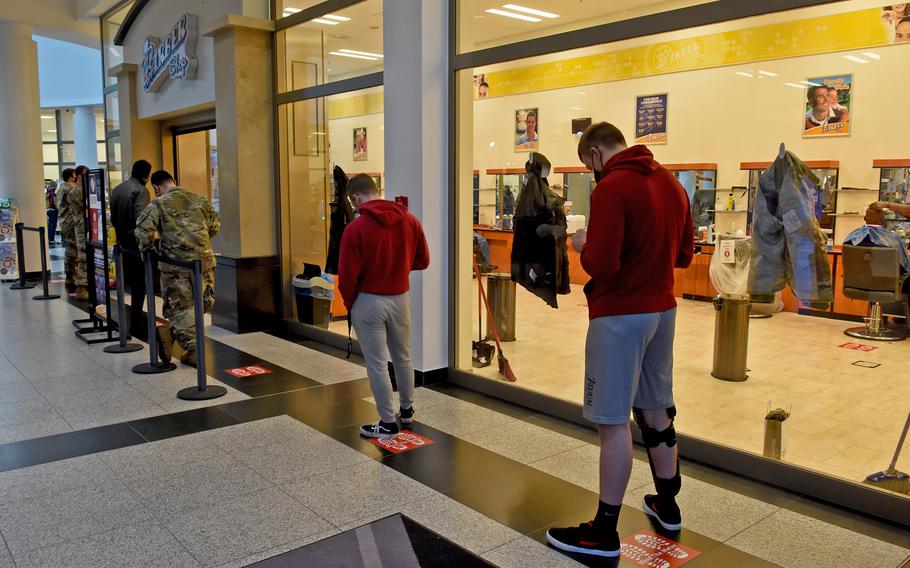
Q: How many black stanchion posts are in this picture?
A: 5